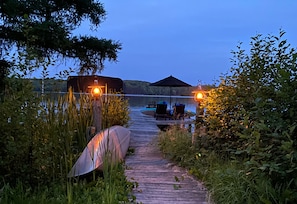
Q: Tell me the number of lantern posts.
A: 2